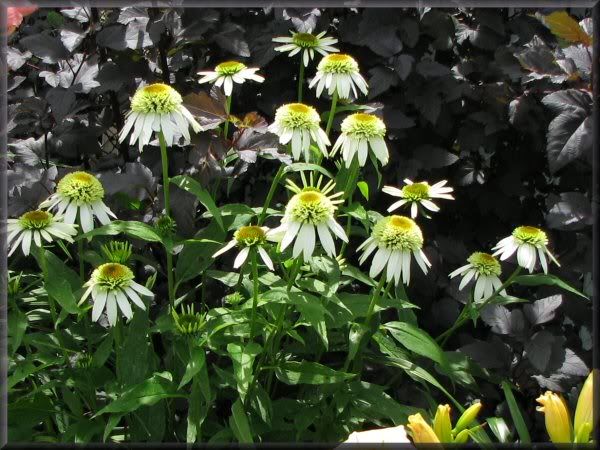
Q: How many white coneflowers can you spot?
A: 15